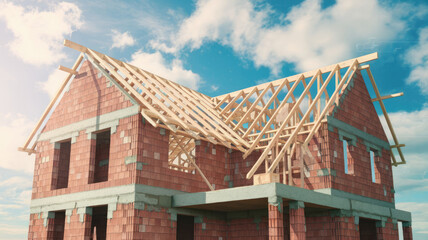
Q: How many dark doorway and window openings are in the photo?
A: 6